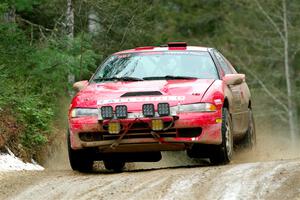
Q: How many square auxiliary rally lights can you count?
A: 6